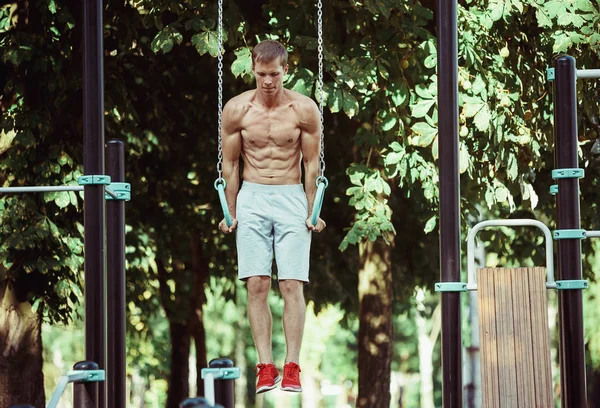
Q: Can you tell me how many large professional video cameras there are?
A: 0